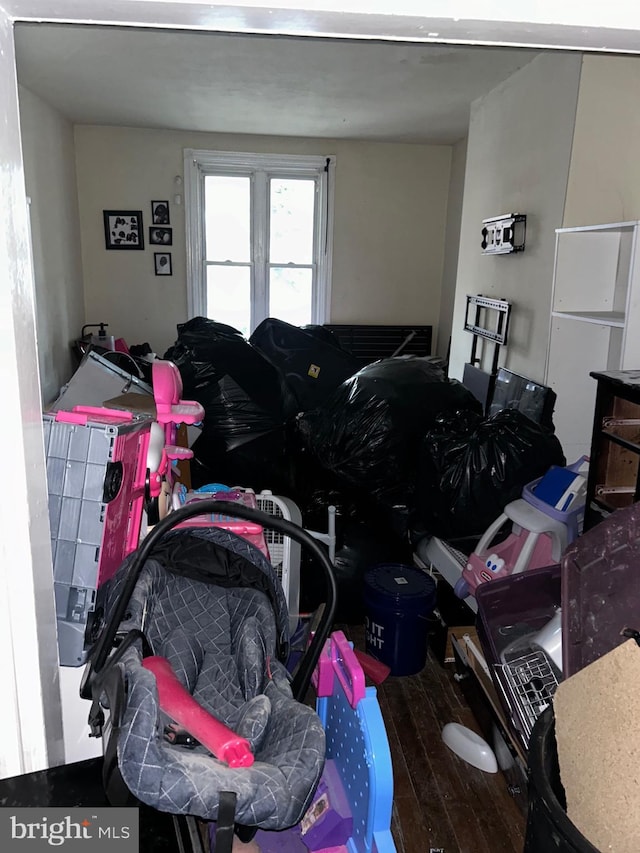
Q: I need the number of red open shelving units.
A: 0